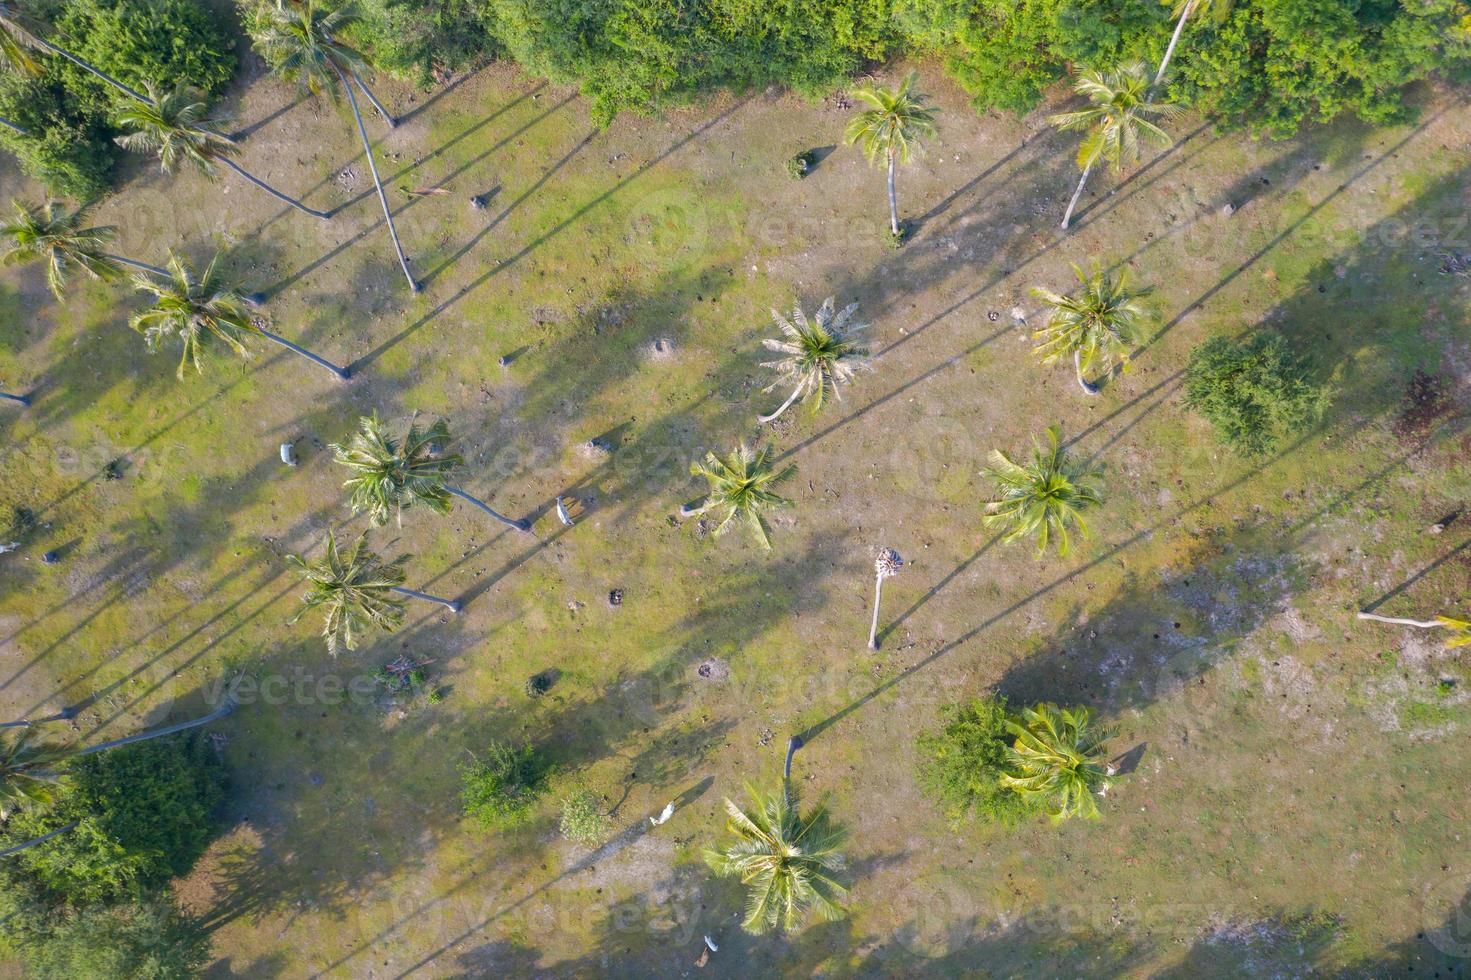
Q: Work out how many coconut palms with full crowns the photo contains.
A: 14